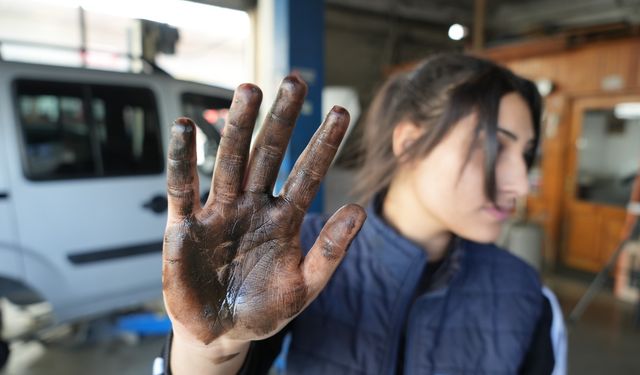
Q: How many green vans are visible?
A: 0